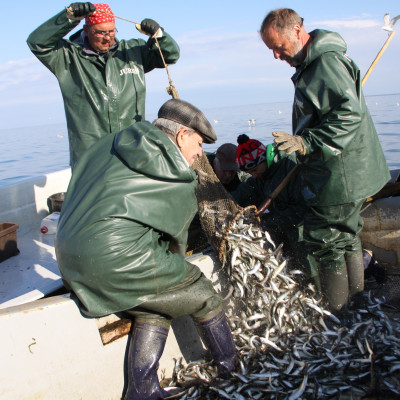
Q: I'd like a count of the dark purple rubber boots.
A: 2